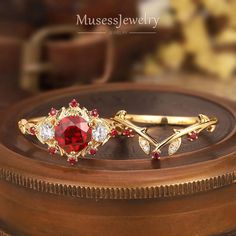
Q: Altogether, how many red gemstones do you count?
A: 12